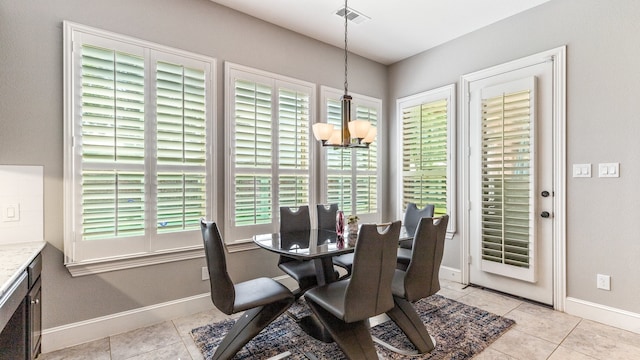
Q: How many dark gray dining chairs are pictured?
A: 6